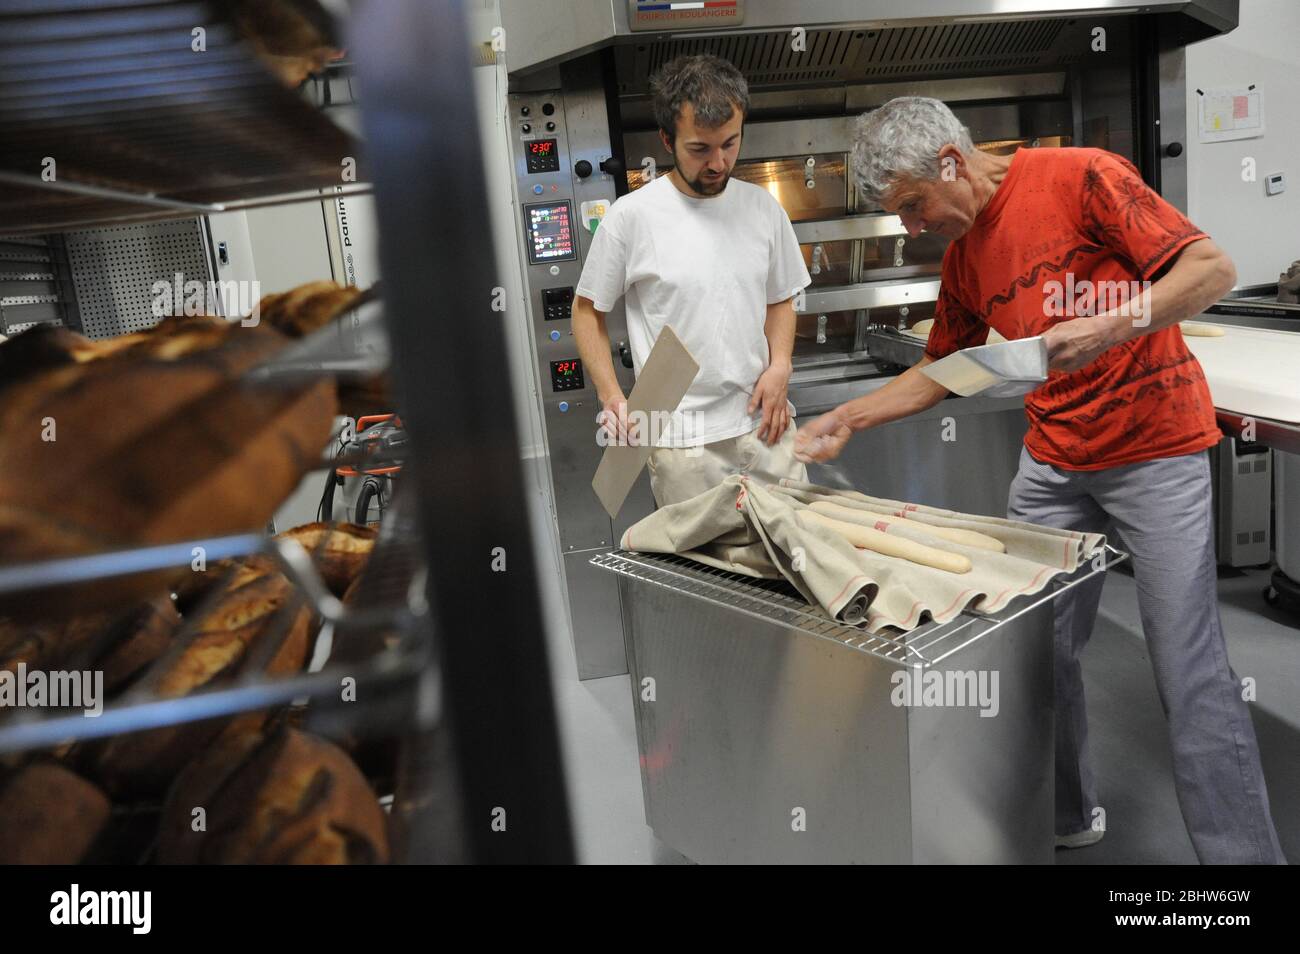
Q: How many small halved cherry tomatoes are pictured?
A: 0